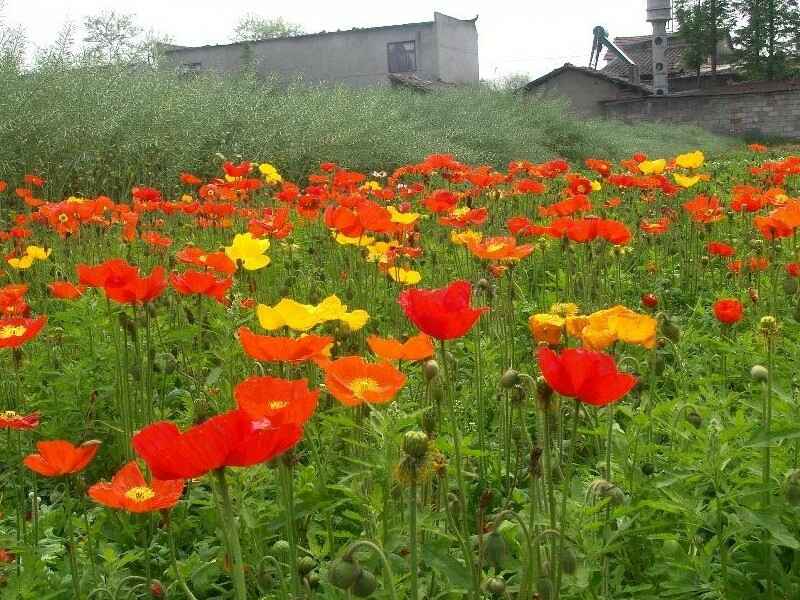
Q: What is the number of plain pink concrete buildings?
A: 0